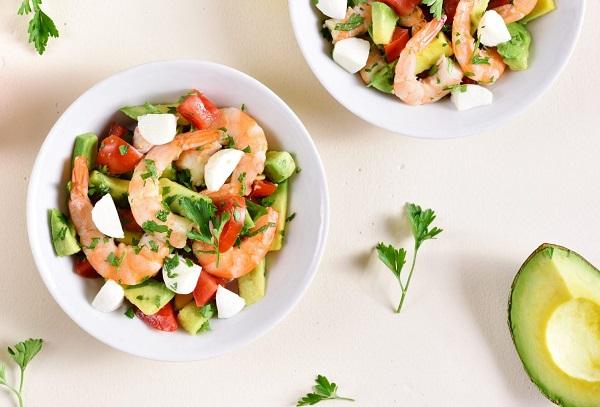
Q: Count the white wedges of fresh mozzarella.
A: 10